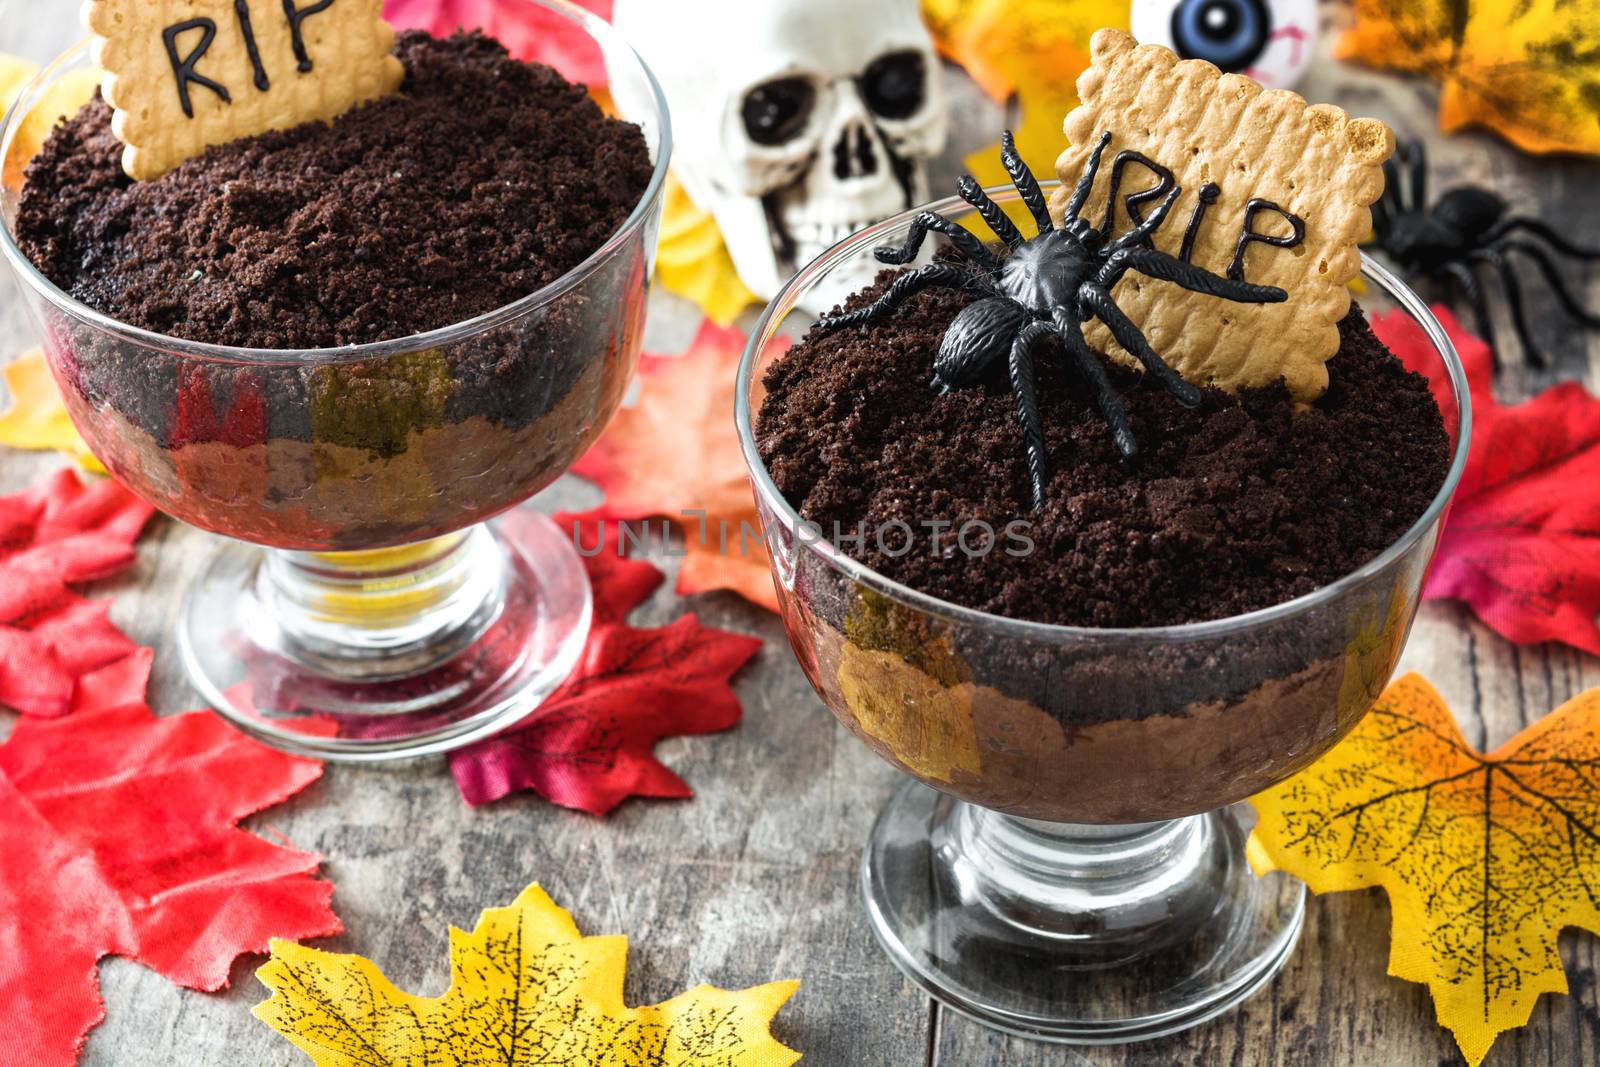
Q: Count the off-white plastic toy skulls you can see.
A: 1